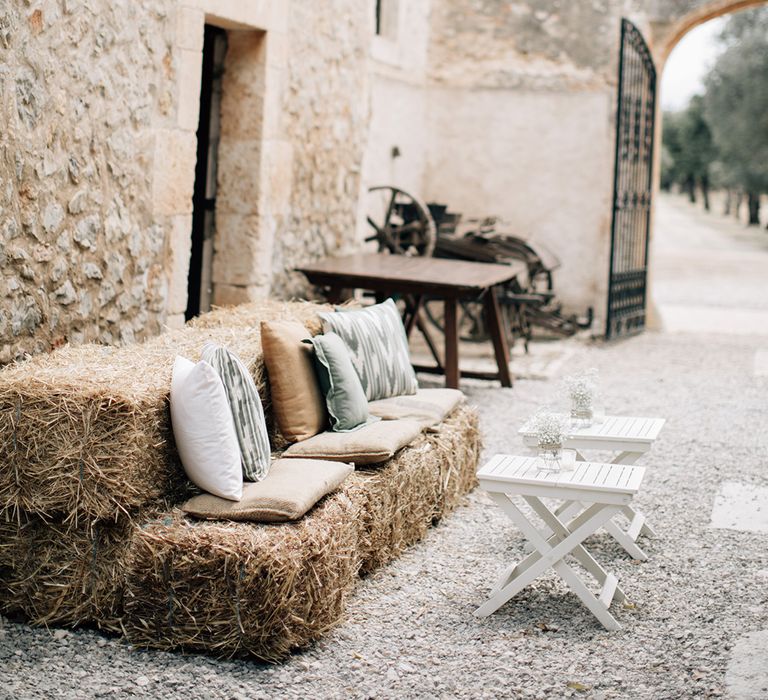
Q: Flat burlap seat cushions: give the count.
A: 3